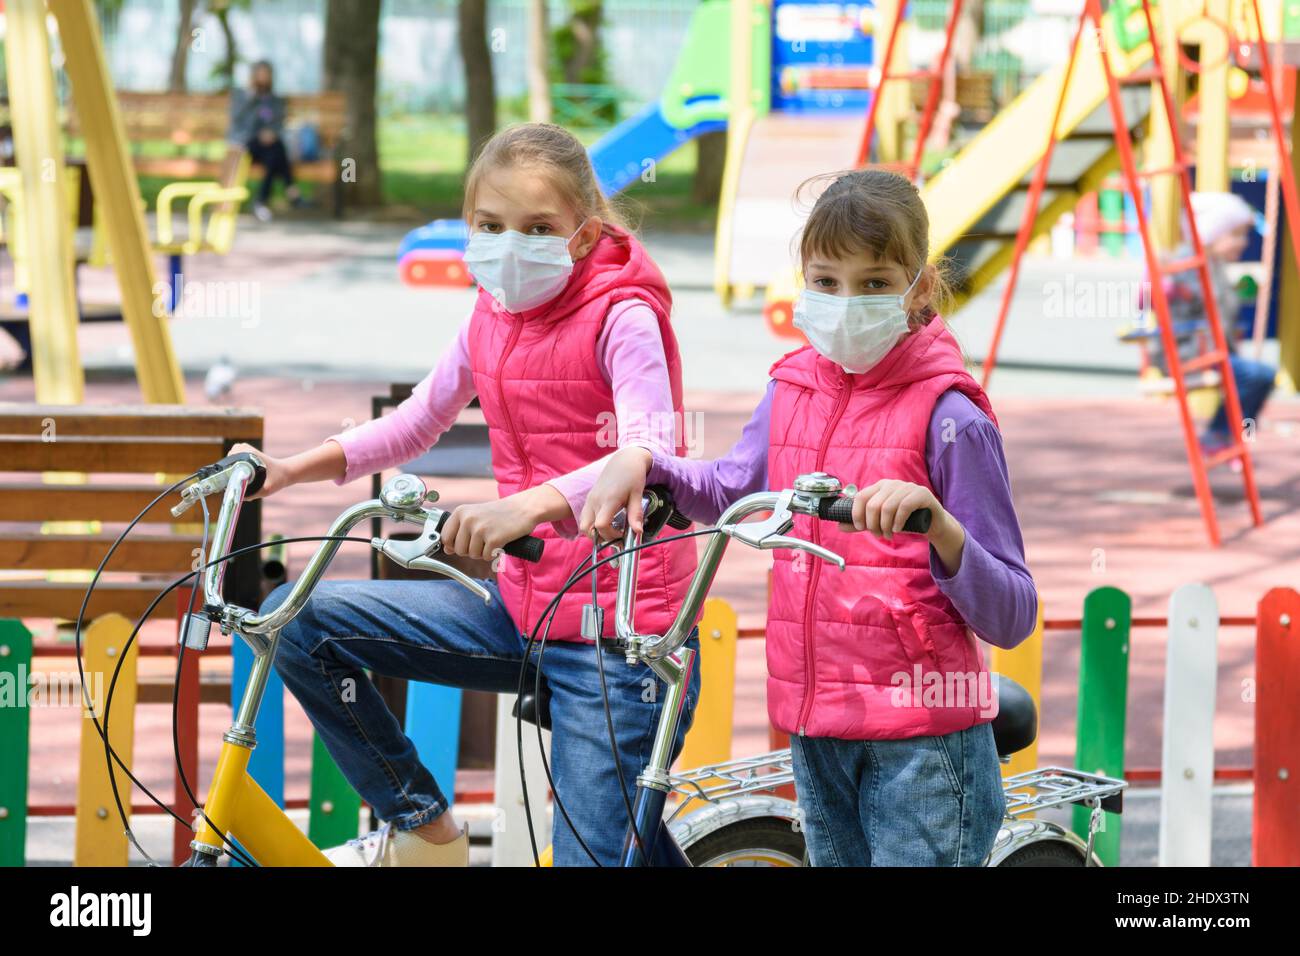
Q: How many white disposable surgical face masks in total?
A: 2